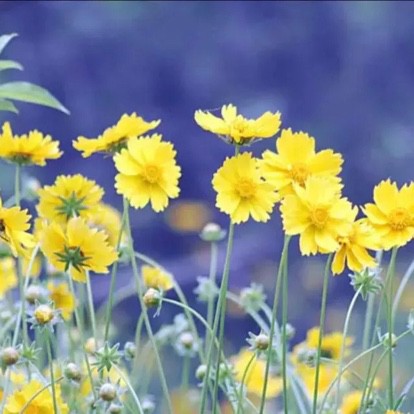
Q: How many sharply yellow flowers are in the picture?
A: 12